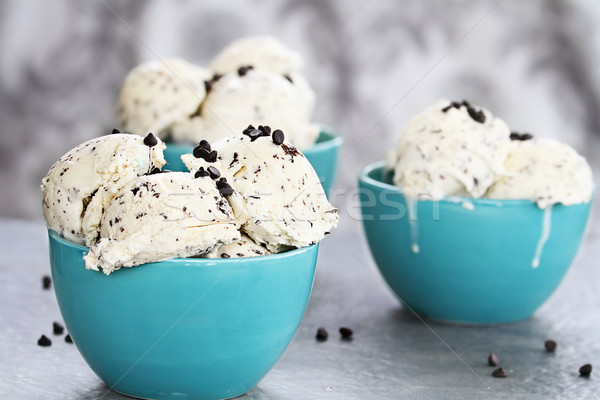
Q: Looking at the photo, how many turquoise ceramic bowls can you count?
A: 3